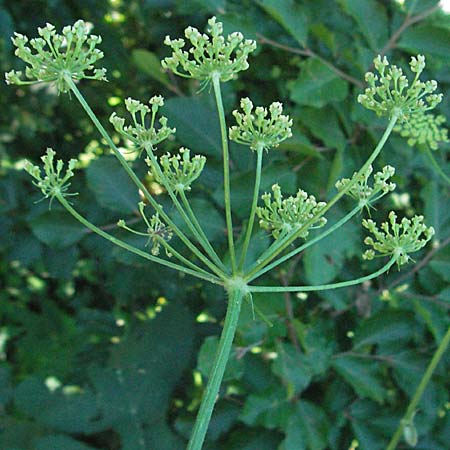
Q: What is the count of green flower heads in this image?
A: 12